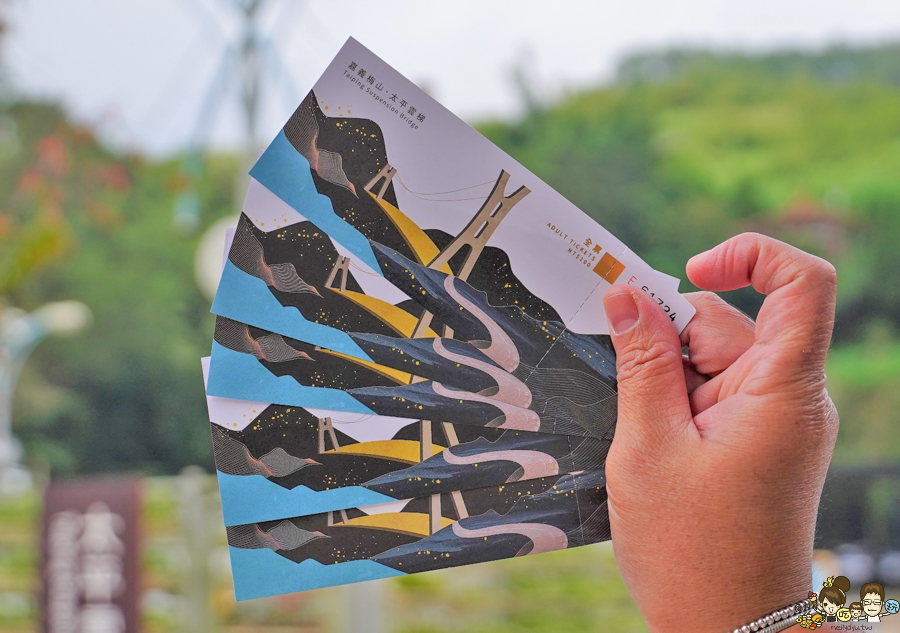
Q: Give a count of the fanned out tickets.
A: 5